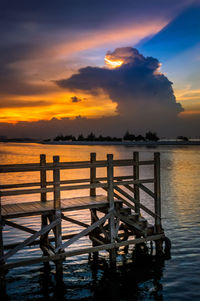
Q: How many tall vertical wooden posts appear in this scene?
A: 6